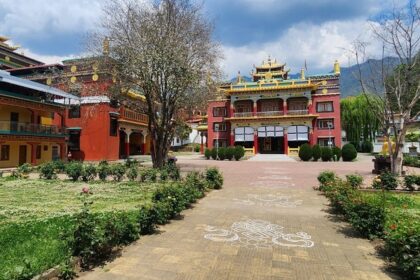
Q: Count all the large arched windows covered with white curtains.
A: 3